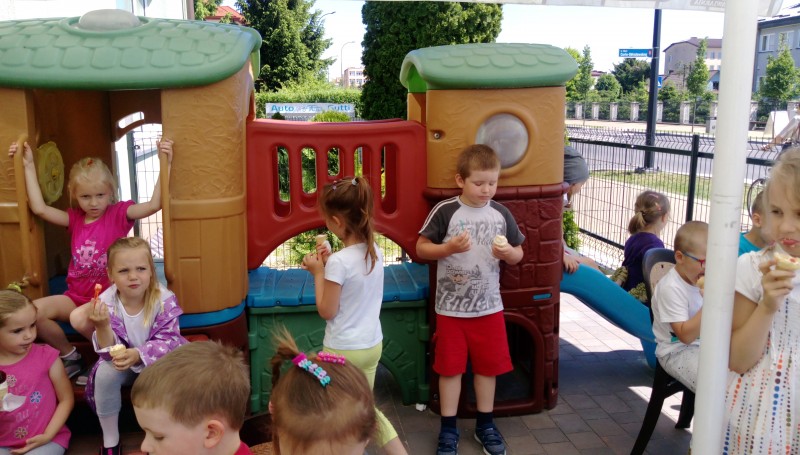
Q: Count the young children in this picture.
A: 12